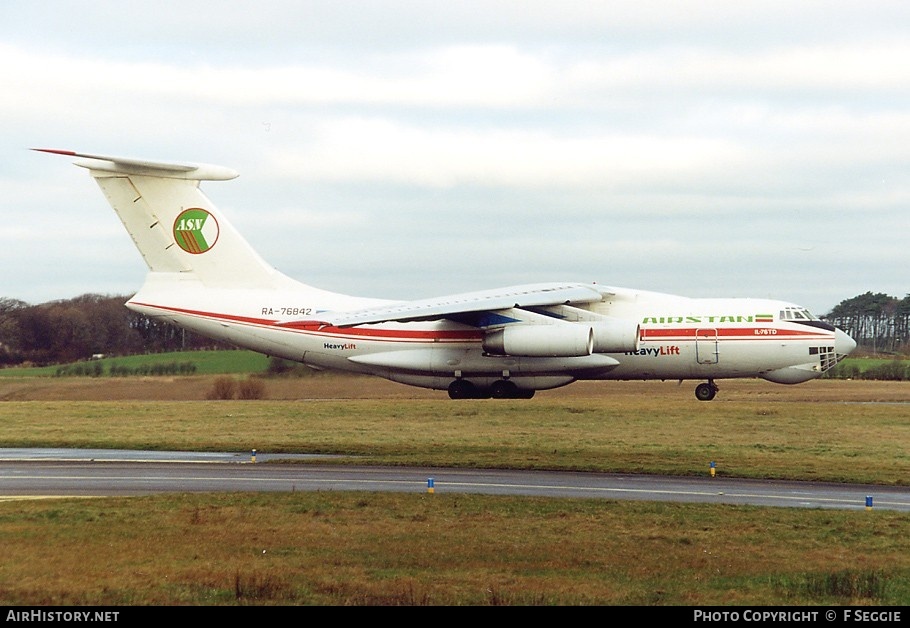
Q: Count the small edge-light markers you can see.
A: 4